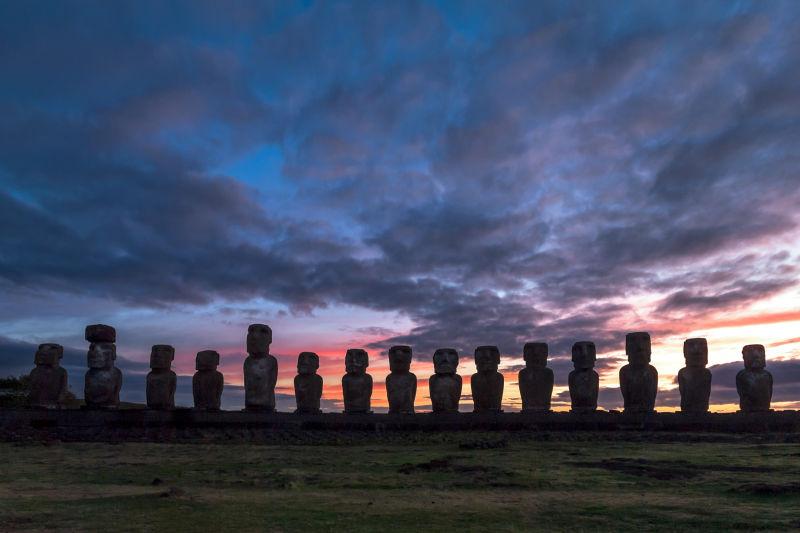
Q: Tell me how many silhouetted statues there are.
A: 15